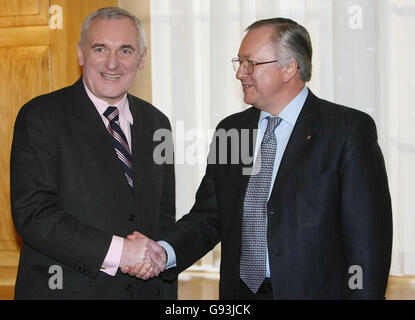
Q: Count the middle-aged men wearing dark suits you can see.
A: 2